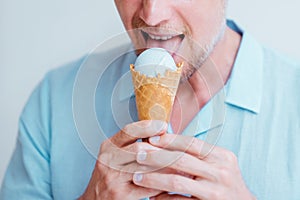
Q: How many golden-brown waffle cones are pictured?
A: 1